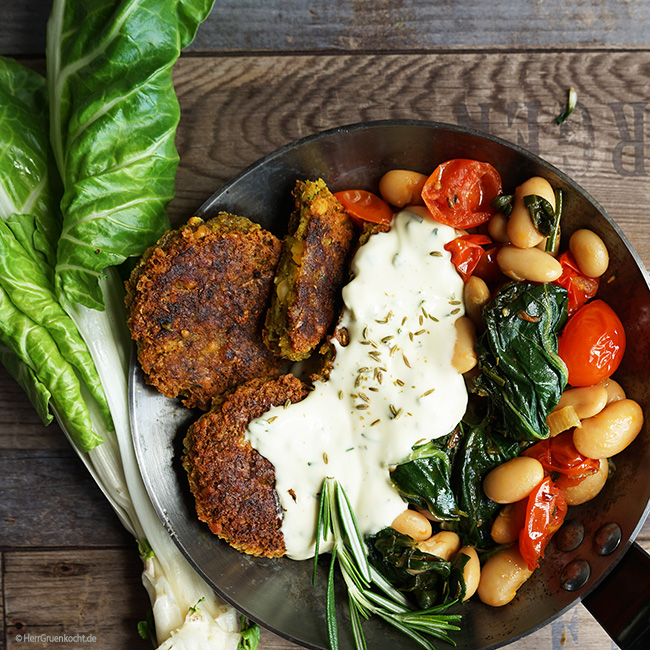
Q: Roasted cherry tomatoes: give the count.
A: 7